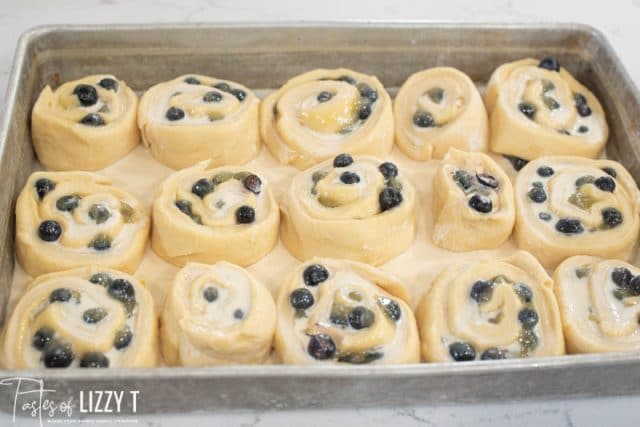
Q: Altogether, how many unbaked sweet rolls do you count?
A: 15